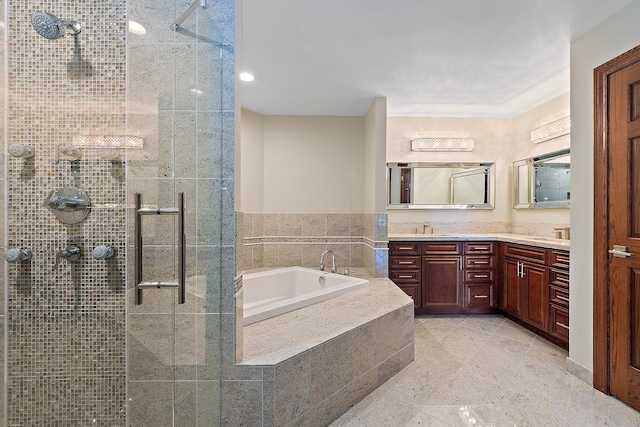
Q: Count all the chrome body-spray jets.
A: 4